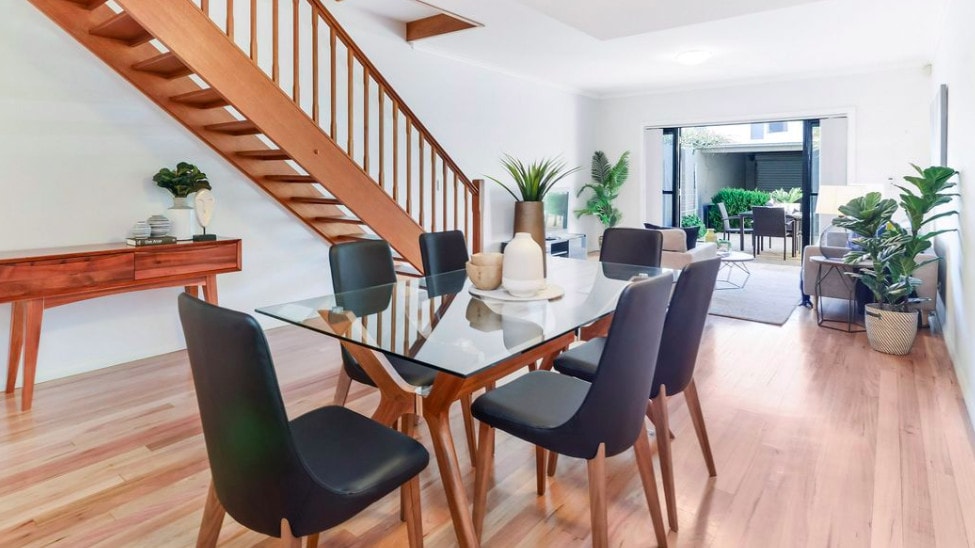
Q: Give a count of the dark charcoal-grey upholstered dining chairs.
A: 6